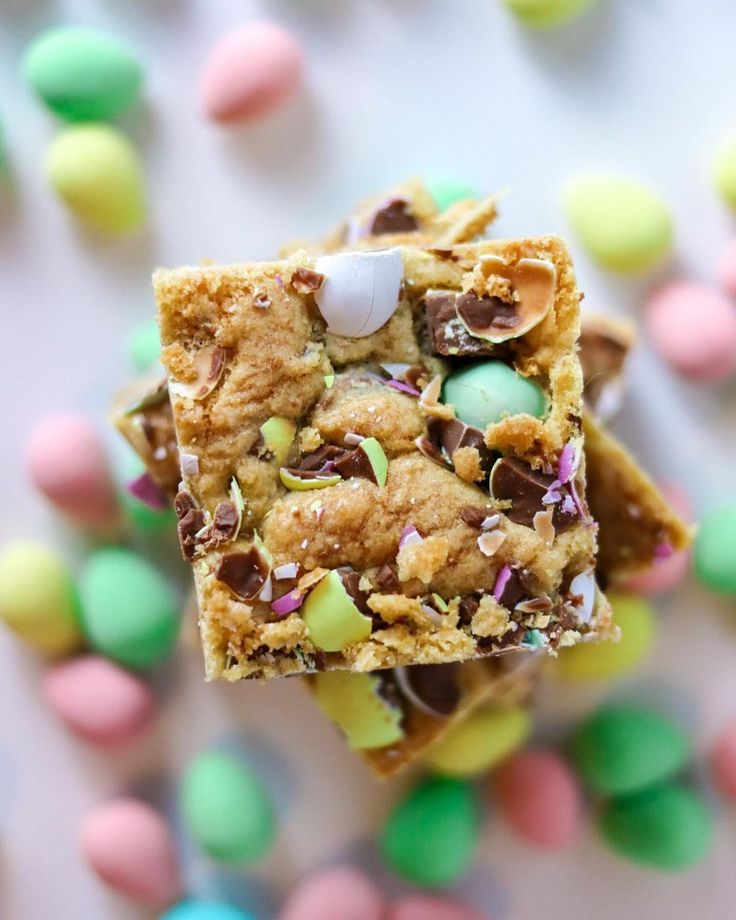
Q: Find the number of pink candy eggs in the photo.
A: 11